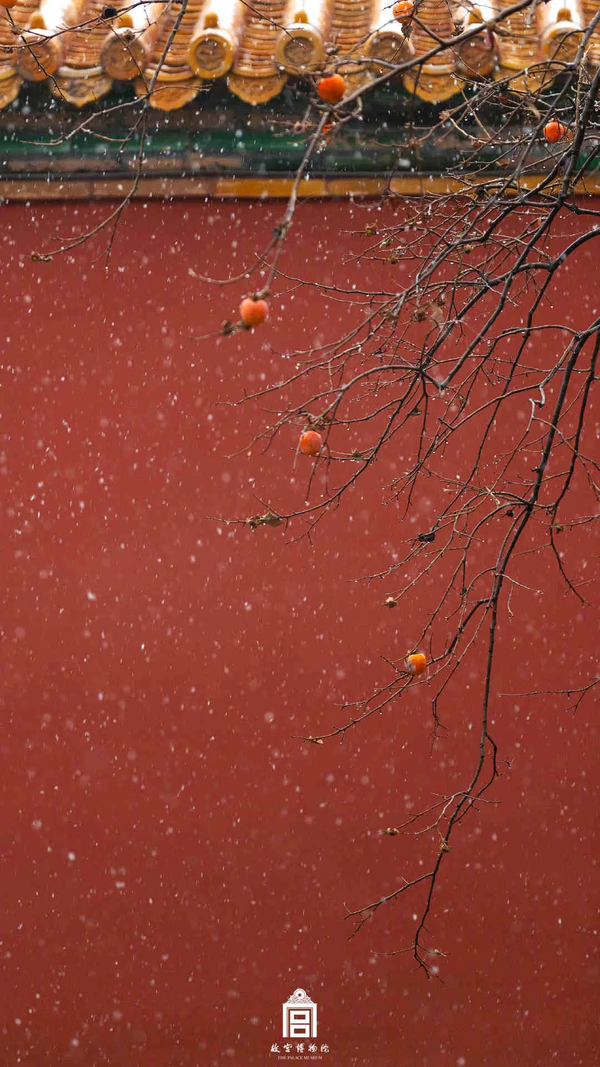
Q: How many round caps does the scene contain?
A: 7